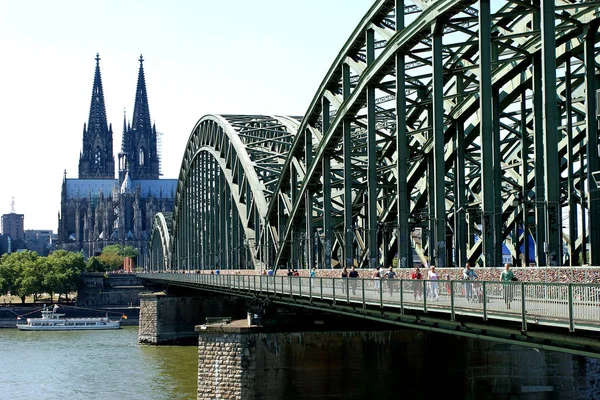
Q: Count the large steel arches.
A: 3